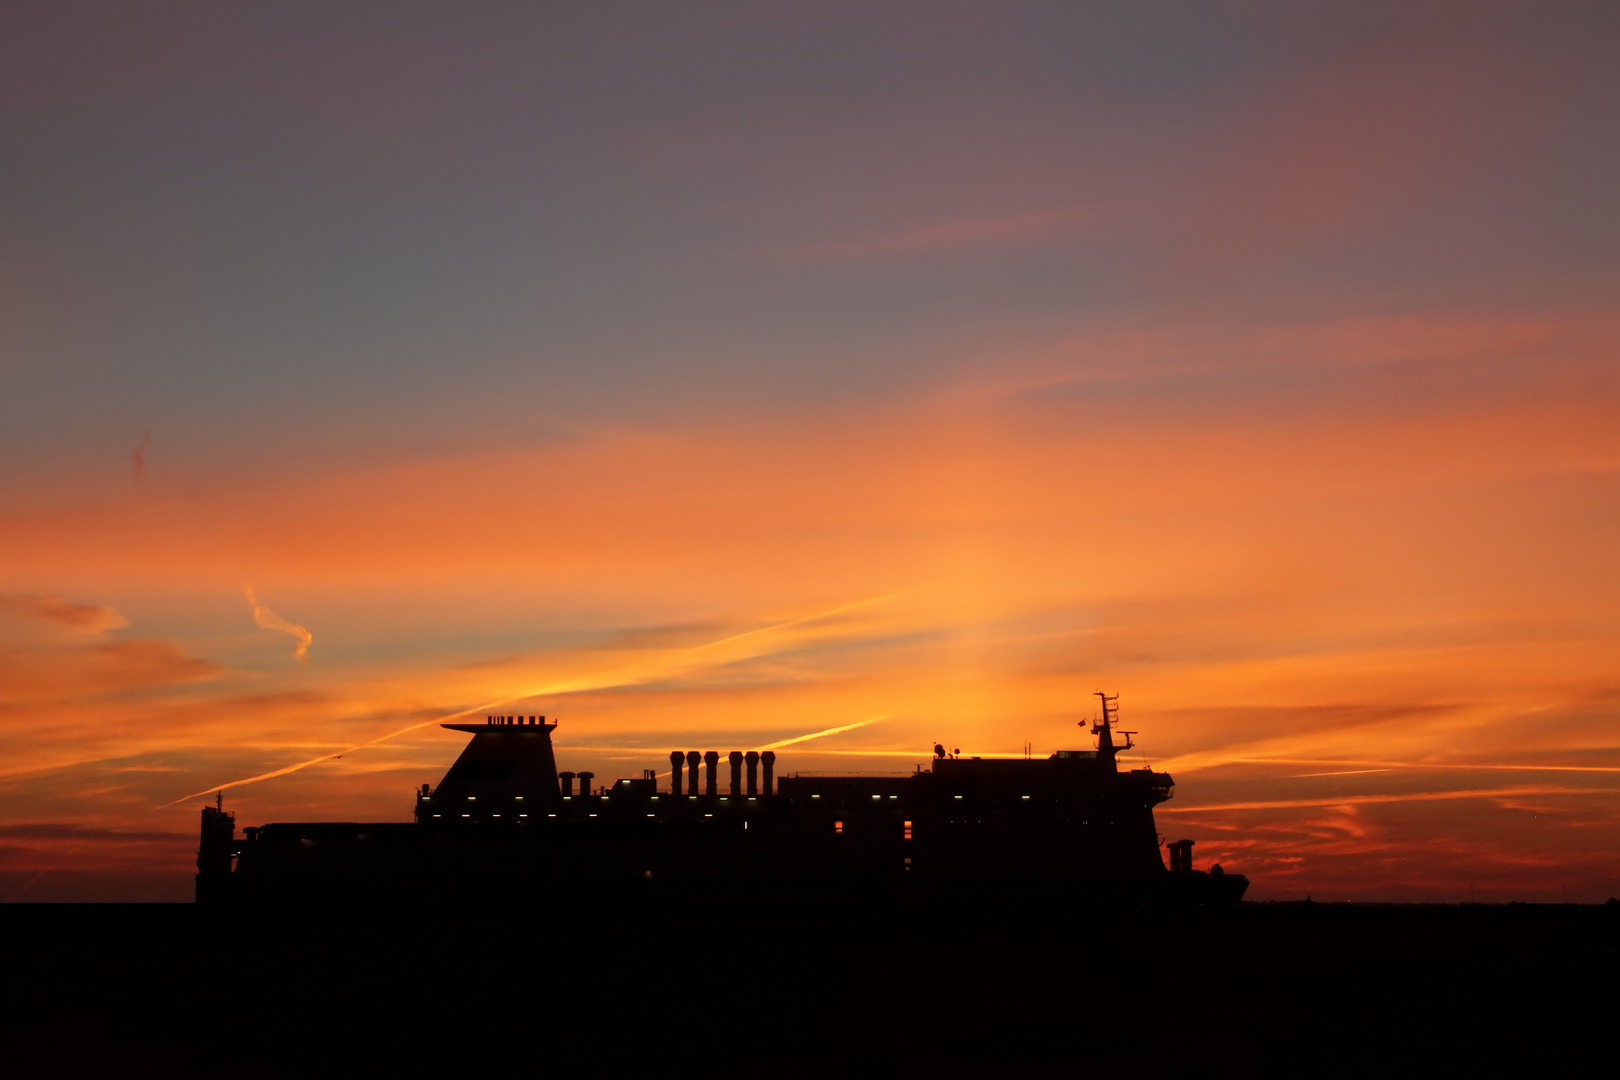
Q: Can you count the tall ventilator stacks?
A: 6